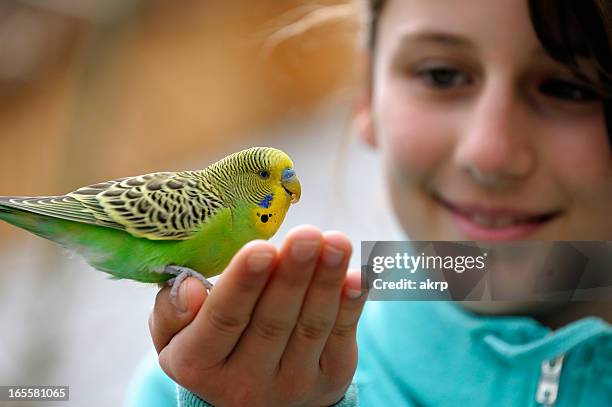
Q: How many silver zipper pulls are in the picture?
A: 1